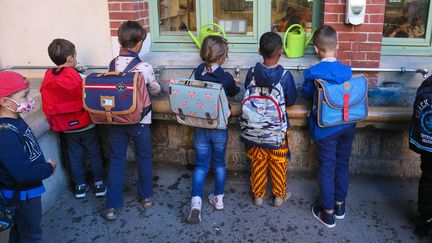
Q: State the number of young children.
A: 7